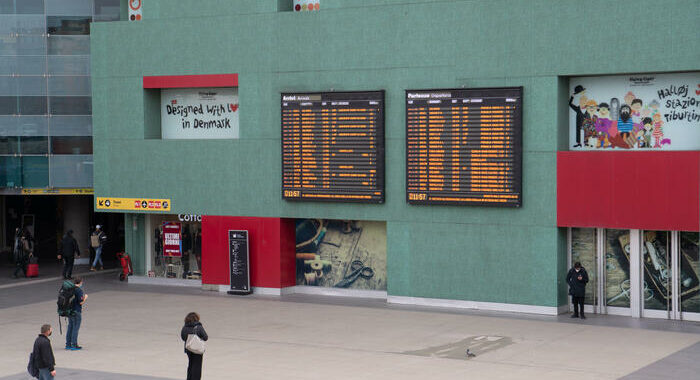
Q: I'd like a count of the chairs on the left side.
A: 0